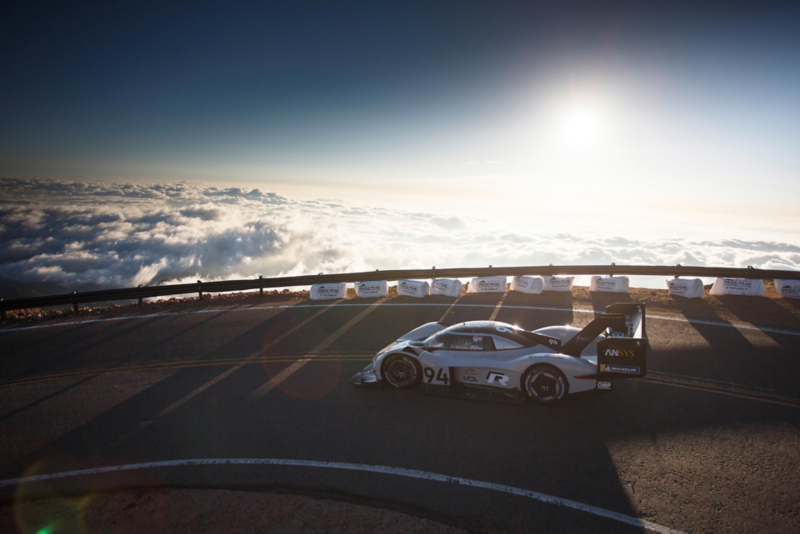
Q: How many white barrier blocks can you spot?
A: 11